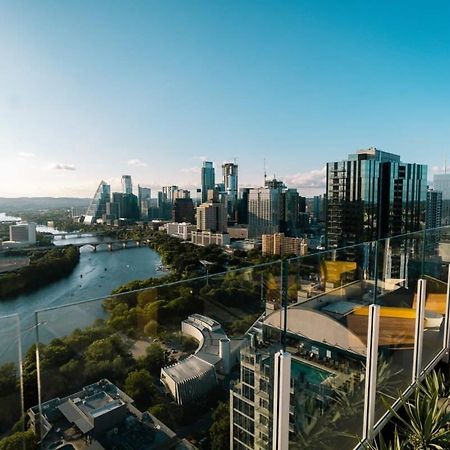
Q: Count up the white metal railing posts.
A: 4